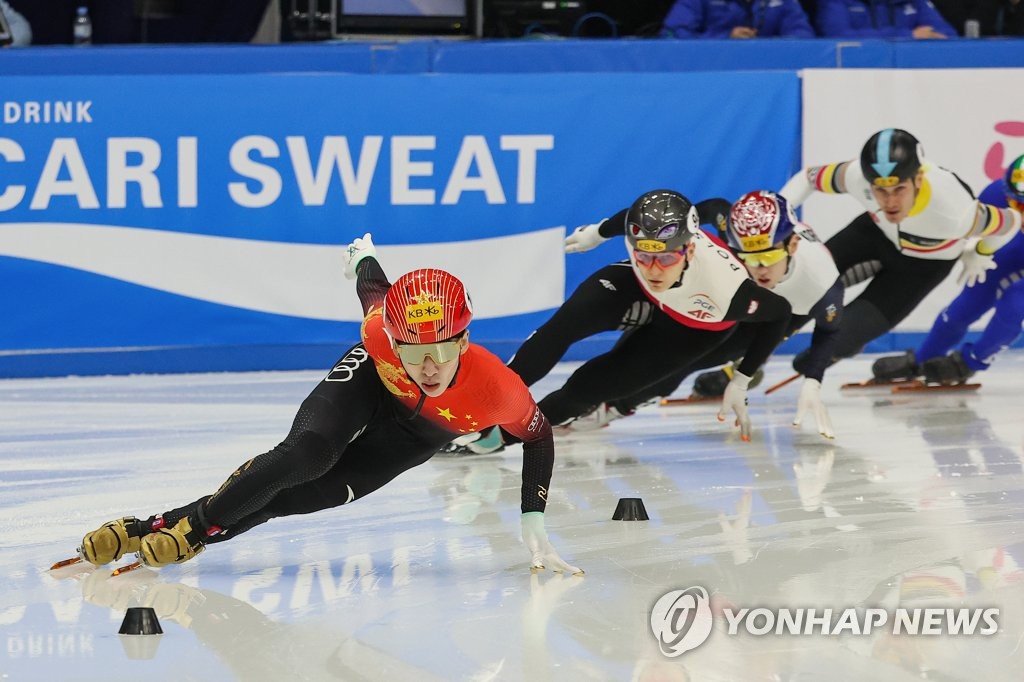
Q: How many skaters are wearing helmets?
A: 5